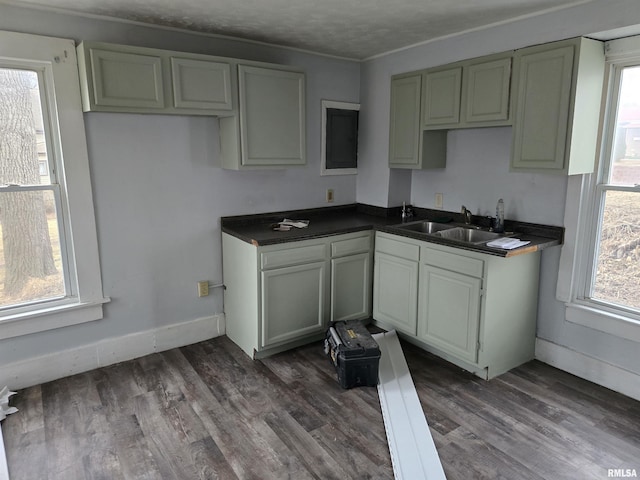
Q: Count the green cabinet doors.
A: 11